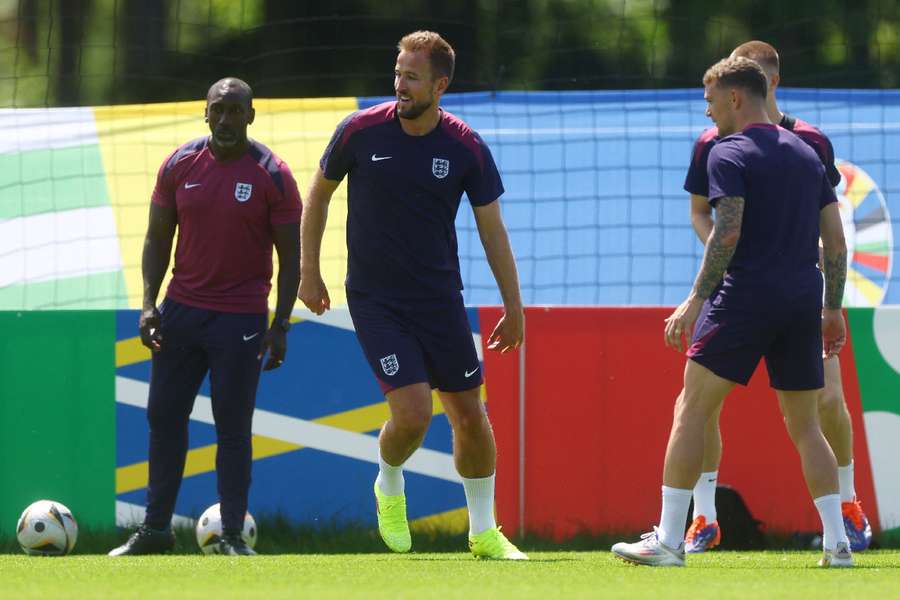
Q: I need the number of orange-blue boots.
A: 2